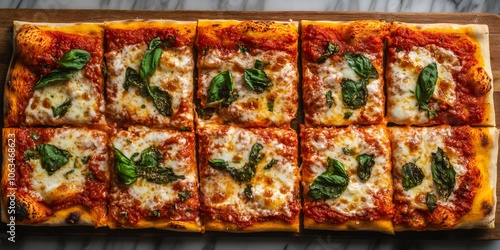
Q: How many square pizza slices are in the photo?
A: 10